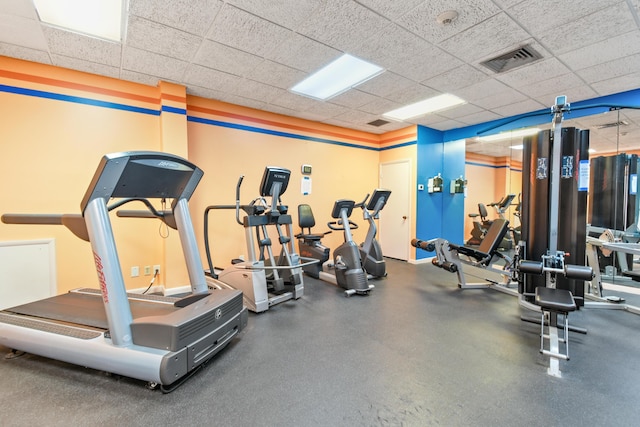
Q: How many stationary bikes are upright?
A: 1